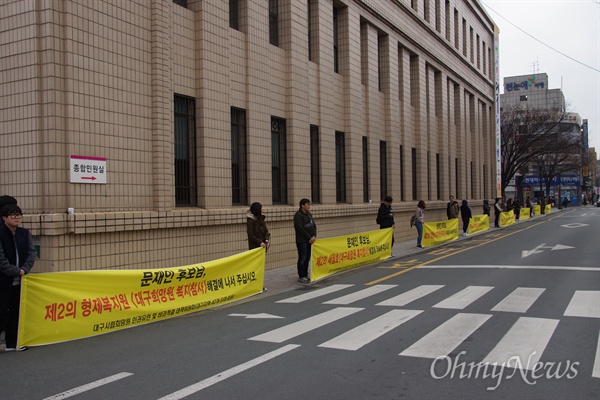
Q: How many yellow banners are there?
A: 8